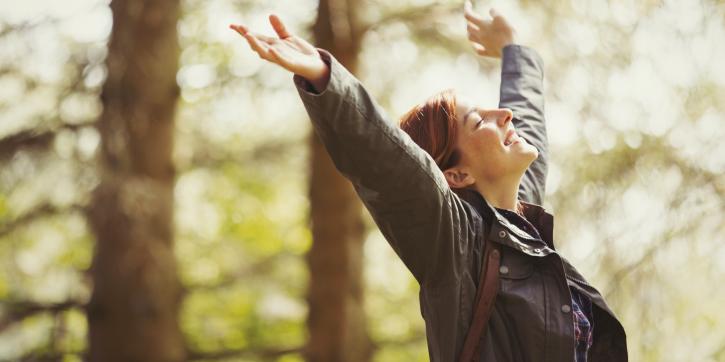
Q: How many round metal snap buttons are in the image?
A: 4